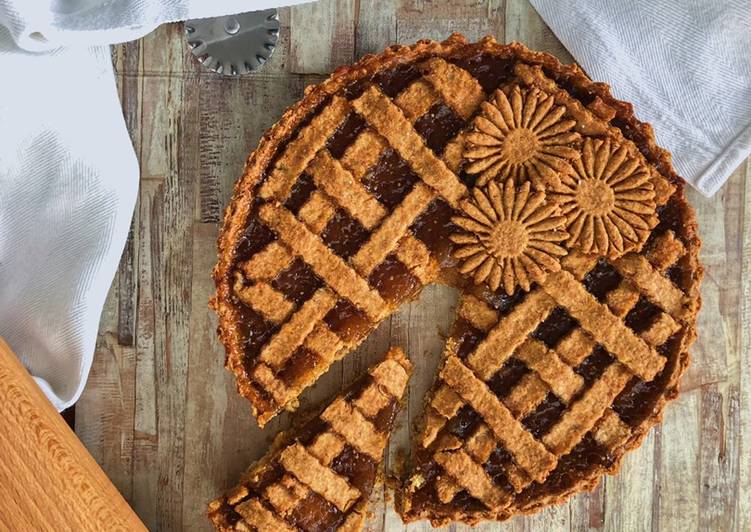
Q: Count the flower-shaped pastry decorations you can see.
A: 3